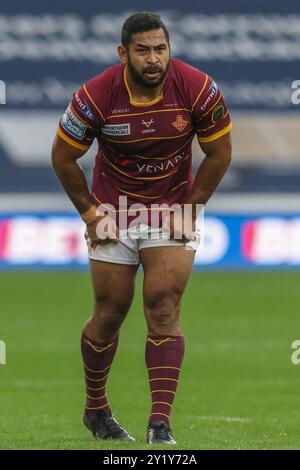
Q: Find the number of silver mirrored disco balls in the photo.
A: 0